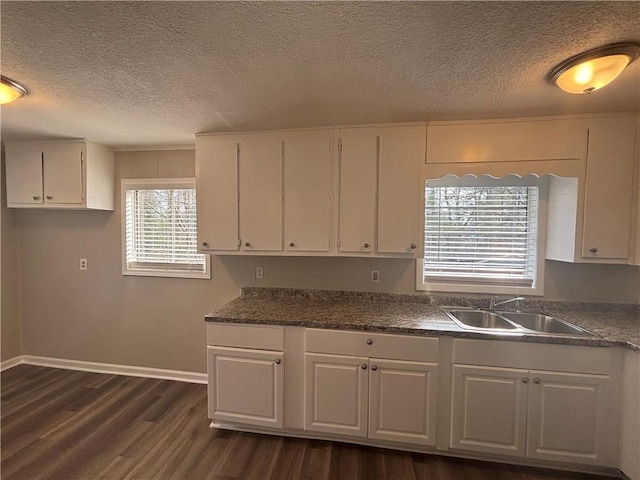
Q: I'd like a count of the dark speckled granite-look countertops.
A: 1